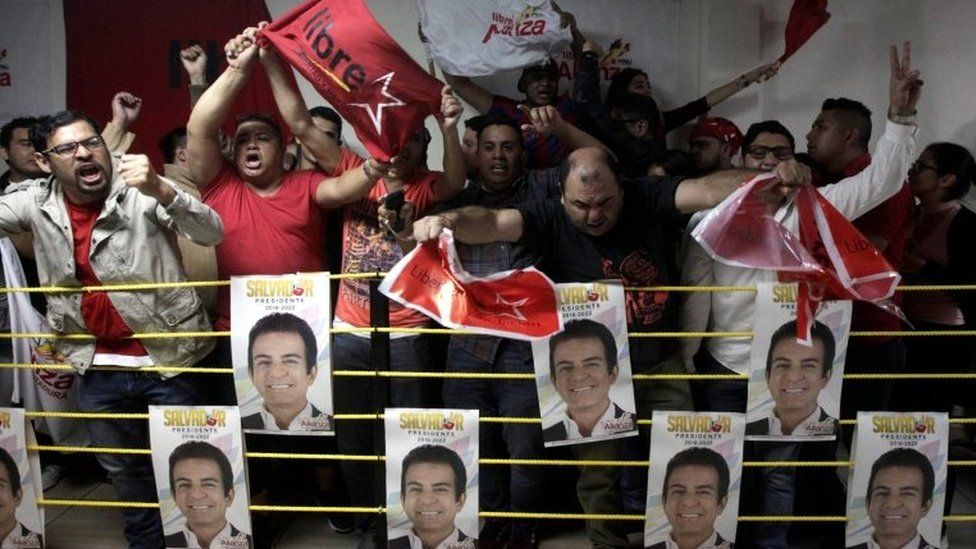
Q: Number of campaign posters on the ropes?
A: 8